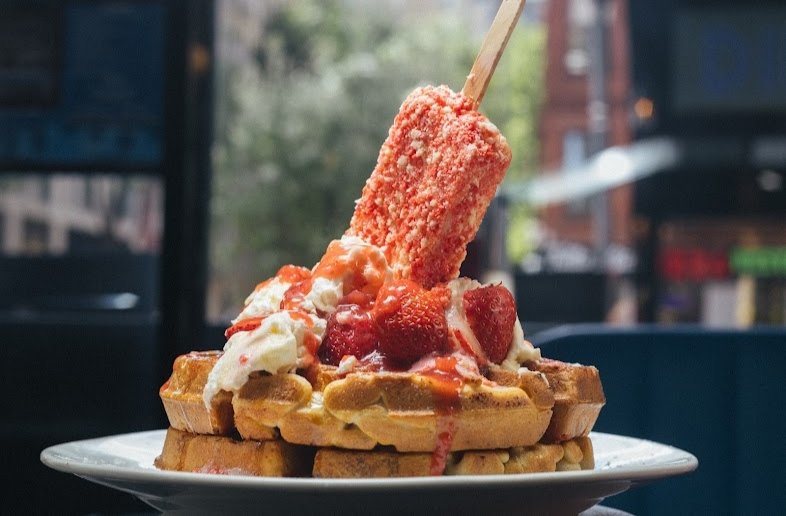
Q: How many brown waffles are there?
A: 2